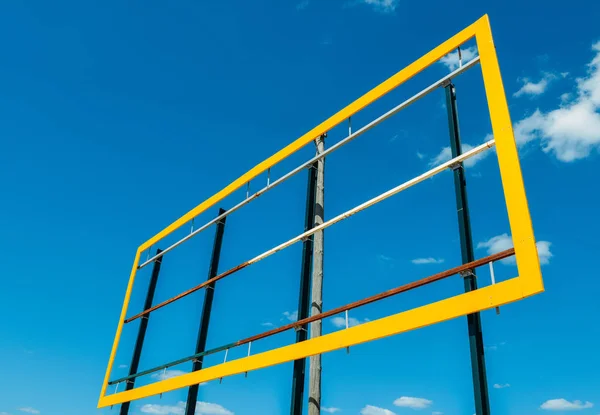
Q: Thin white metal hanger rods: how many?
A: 12